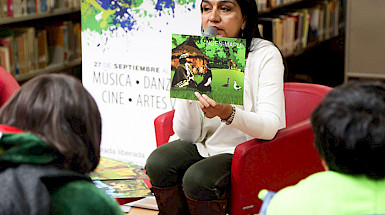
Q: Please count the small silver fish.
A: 0